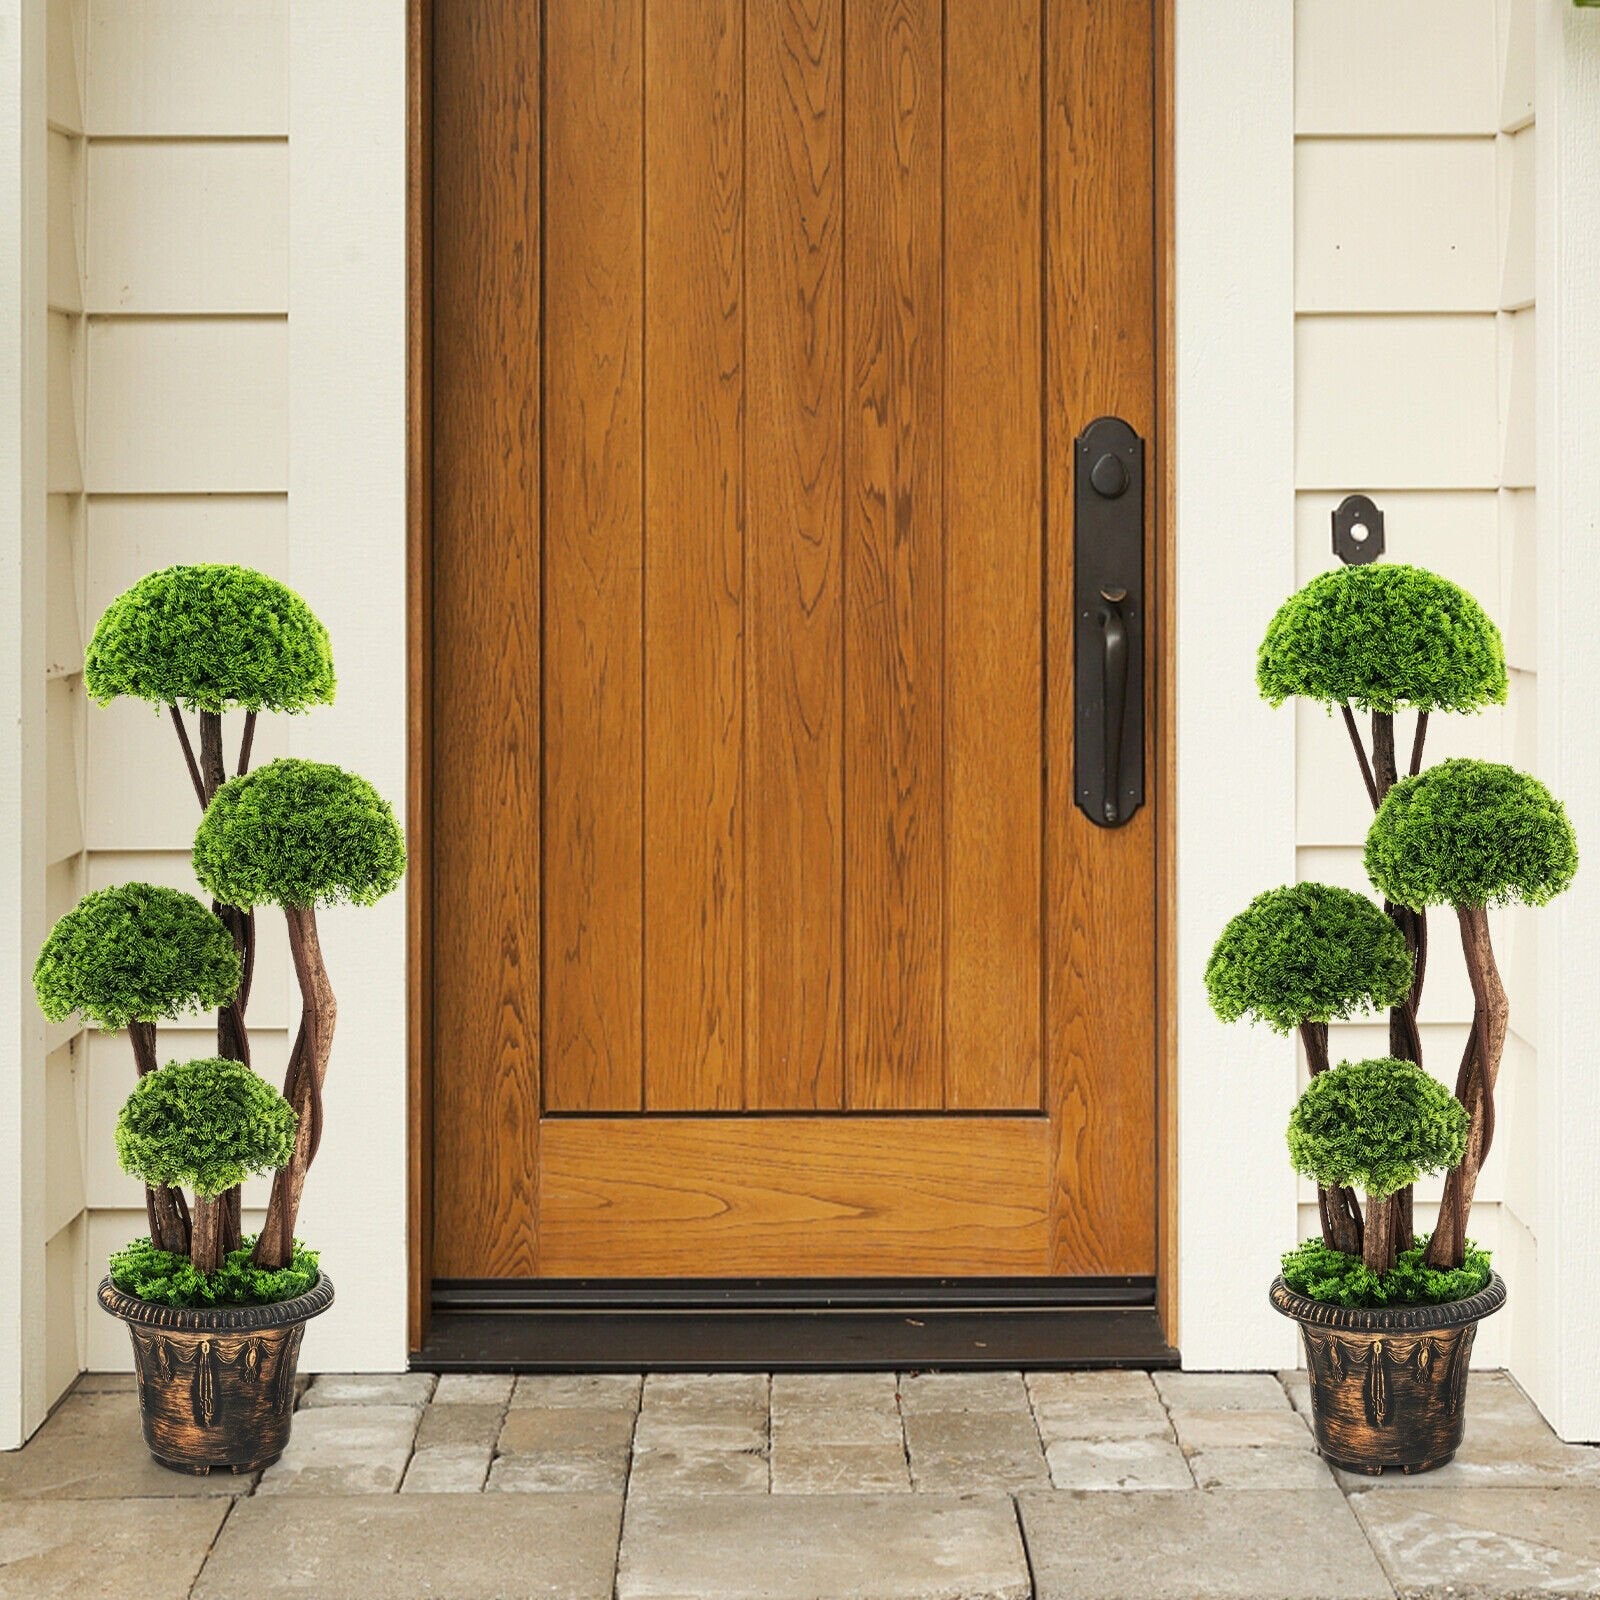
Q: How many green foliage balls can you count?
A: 8